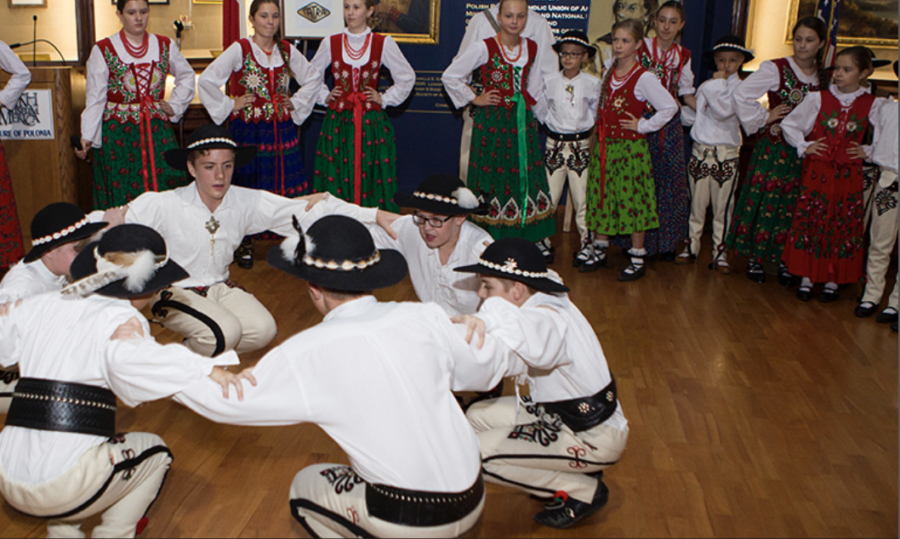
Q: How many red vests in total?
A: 8